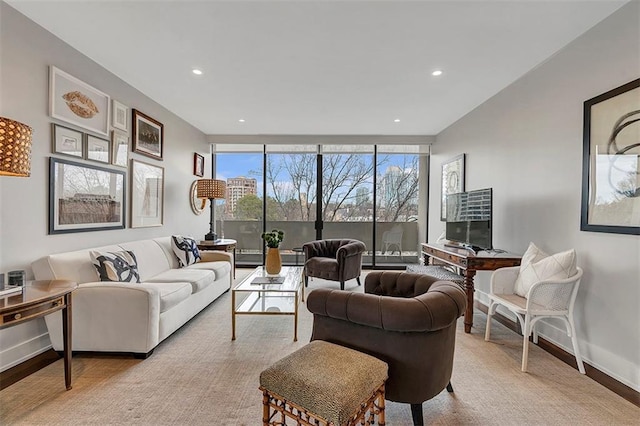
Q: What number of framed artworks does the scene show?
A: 11